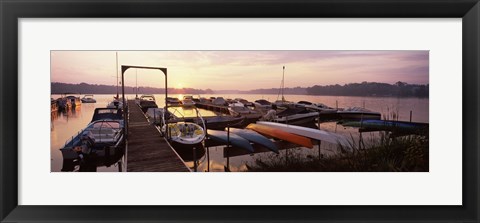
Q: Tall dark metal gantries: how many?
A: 1